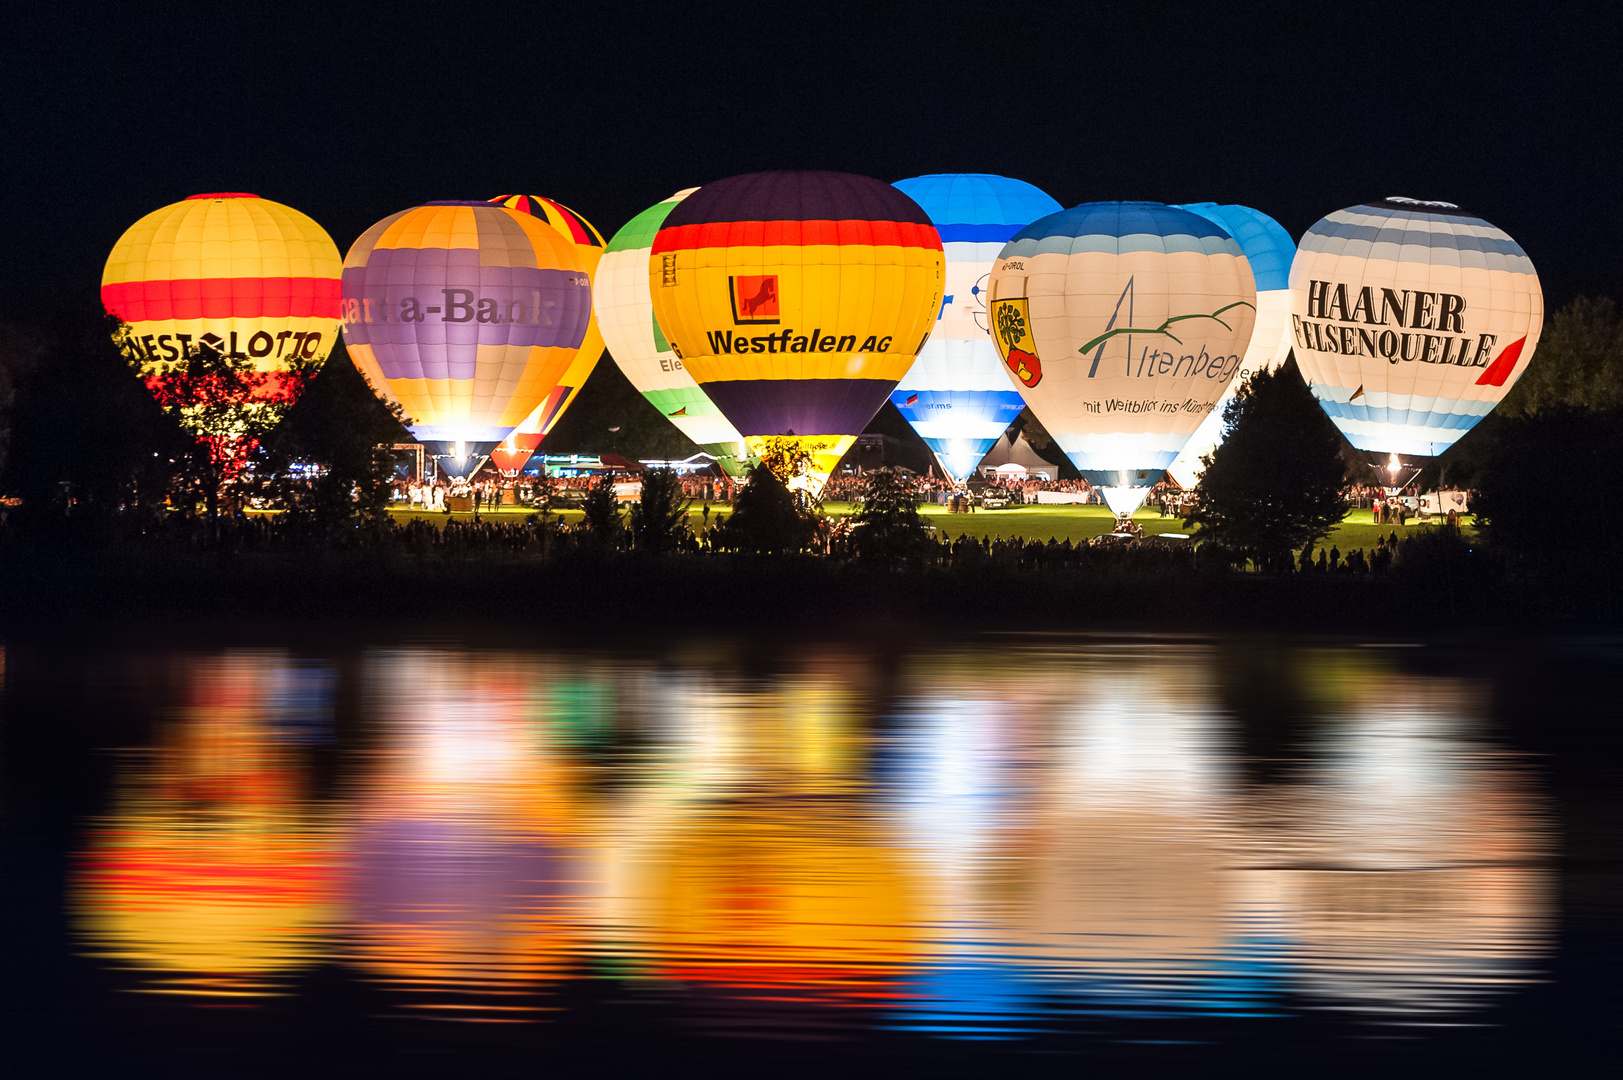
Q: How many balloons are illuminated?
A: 9